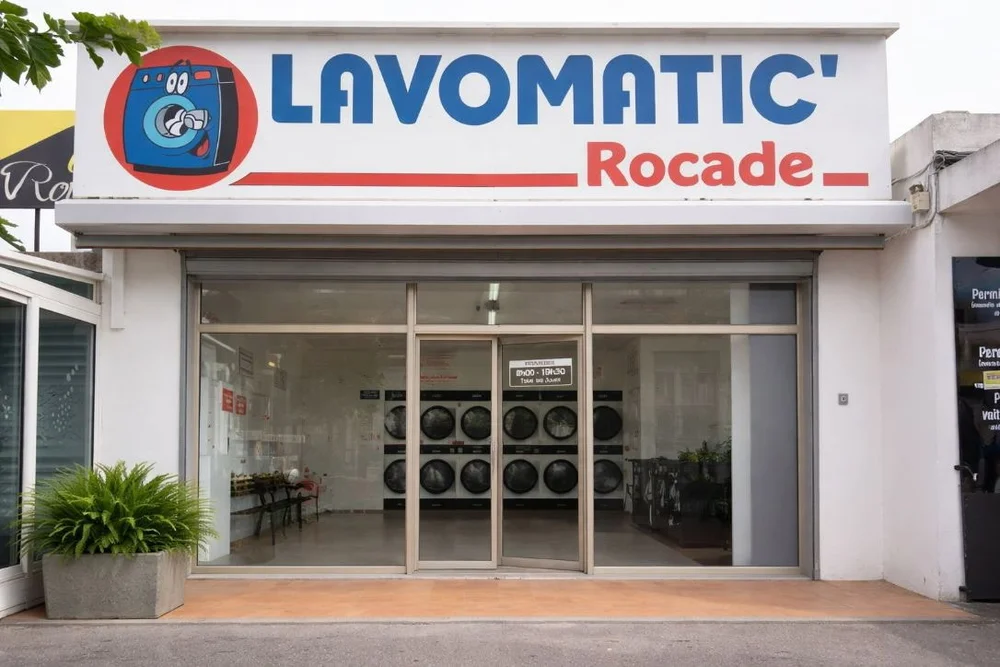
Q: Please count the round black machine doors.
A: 12